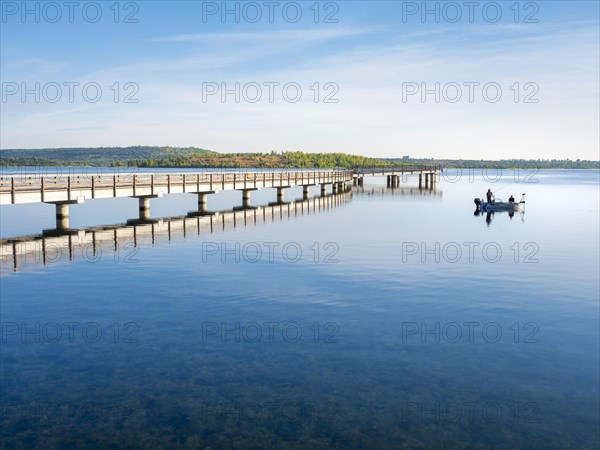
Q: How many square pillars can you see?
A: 0